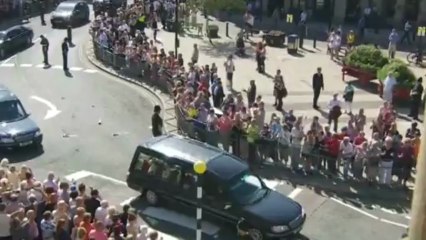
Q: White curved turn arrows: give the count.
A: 1